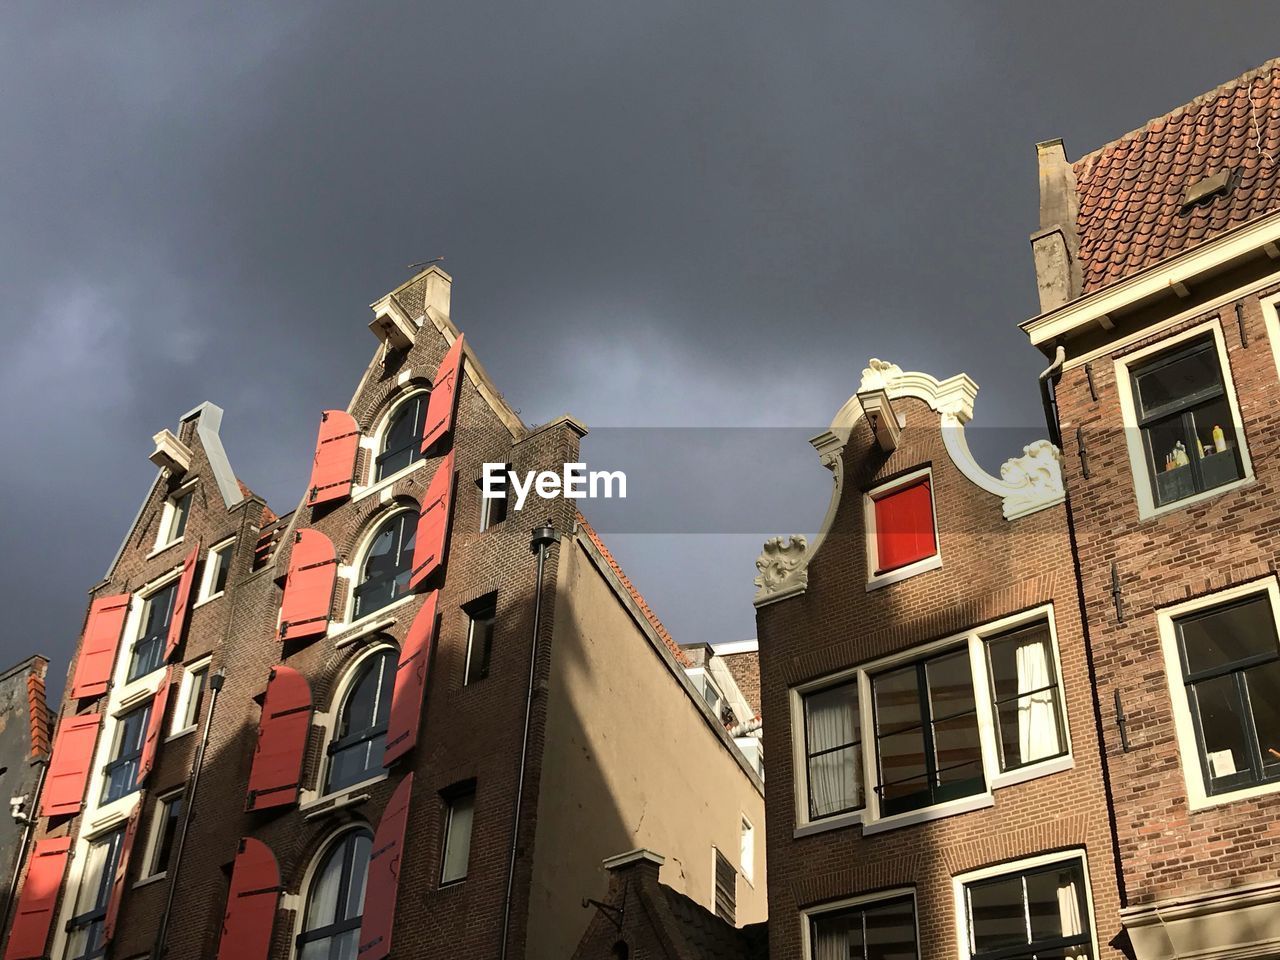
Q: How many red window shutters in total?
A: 14